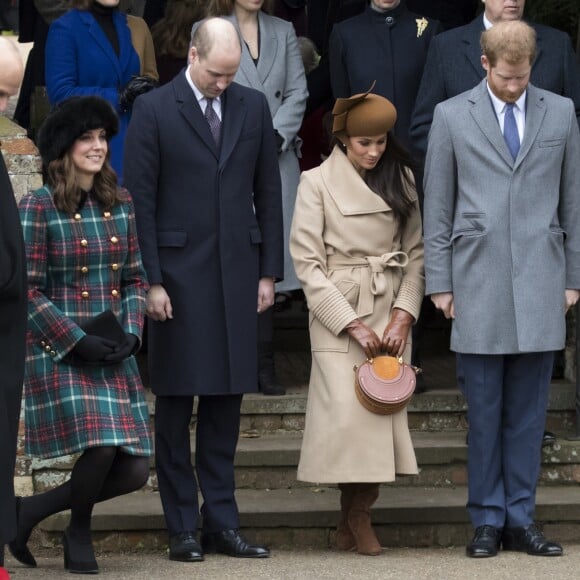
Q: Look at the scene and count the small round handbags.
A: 1